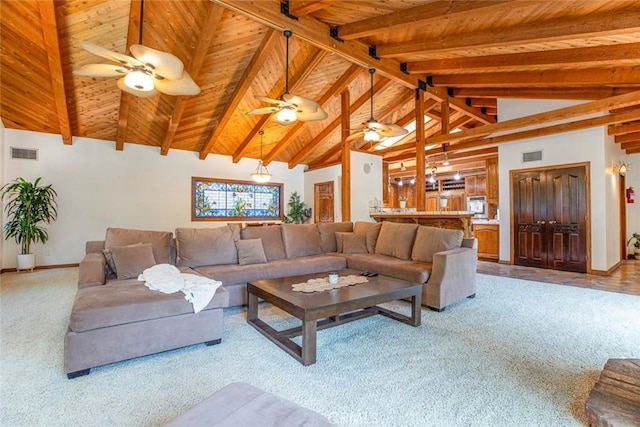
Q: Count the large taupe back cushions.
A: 8